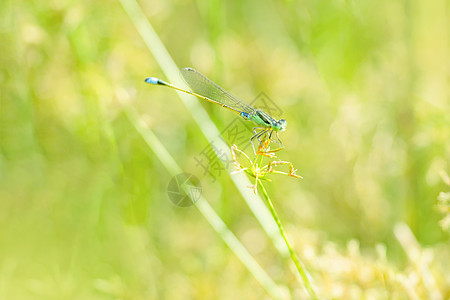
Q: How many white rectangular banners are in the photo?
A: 0